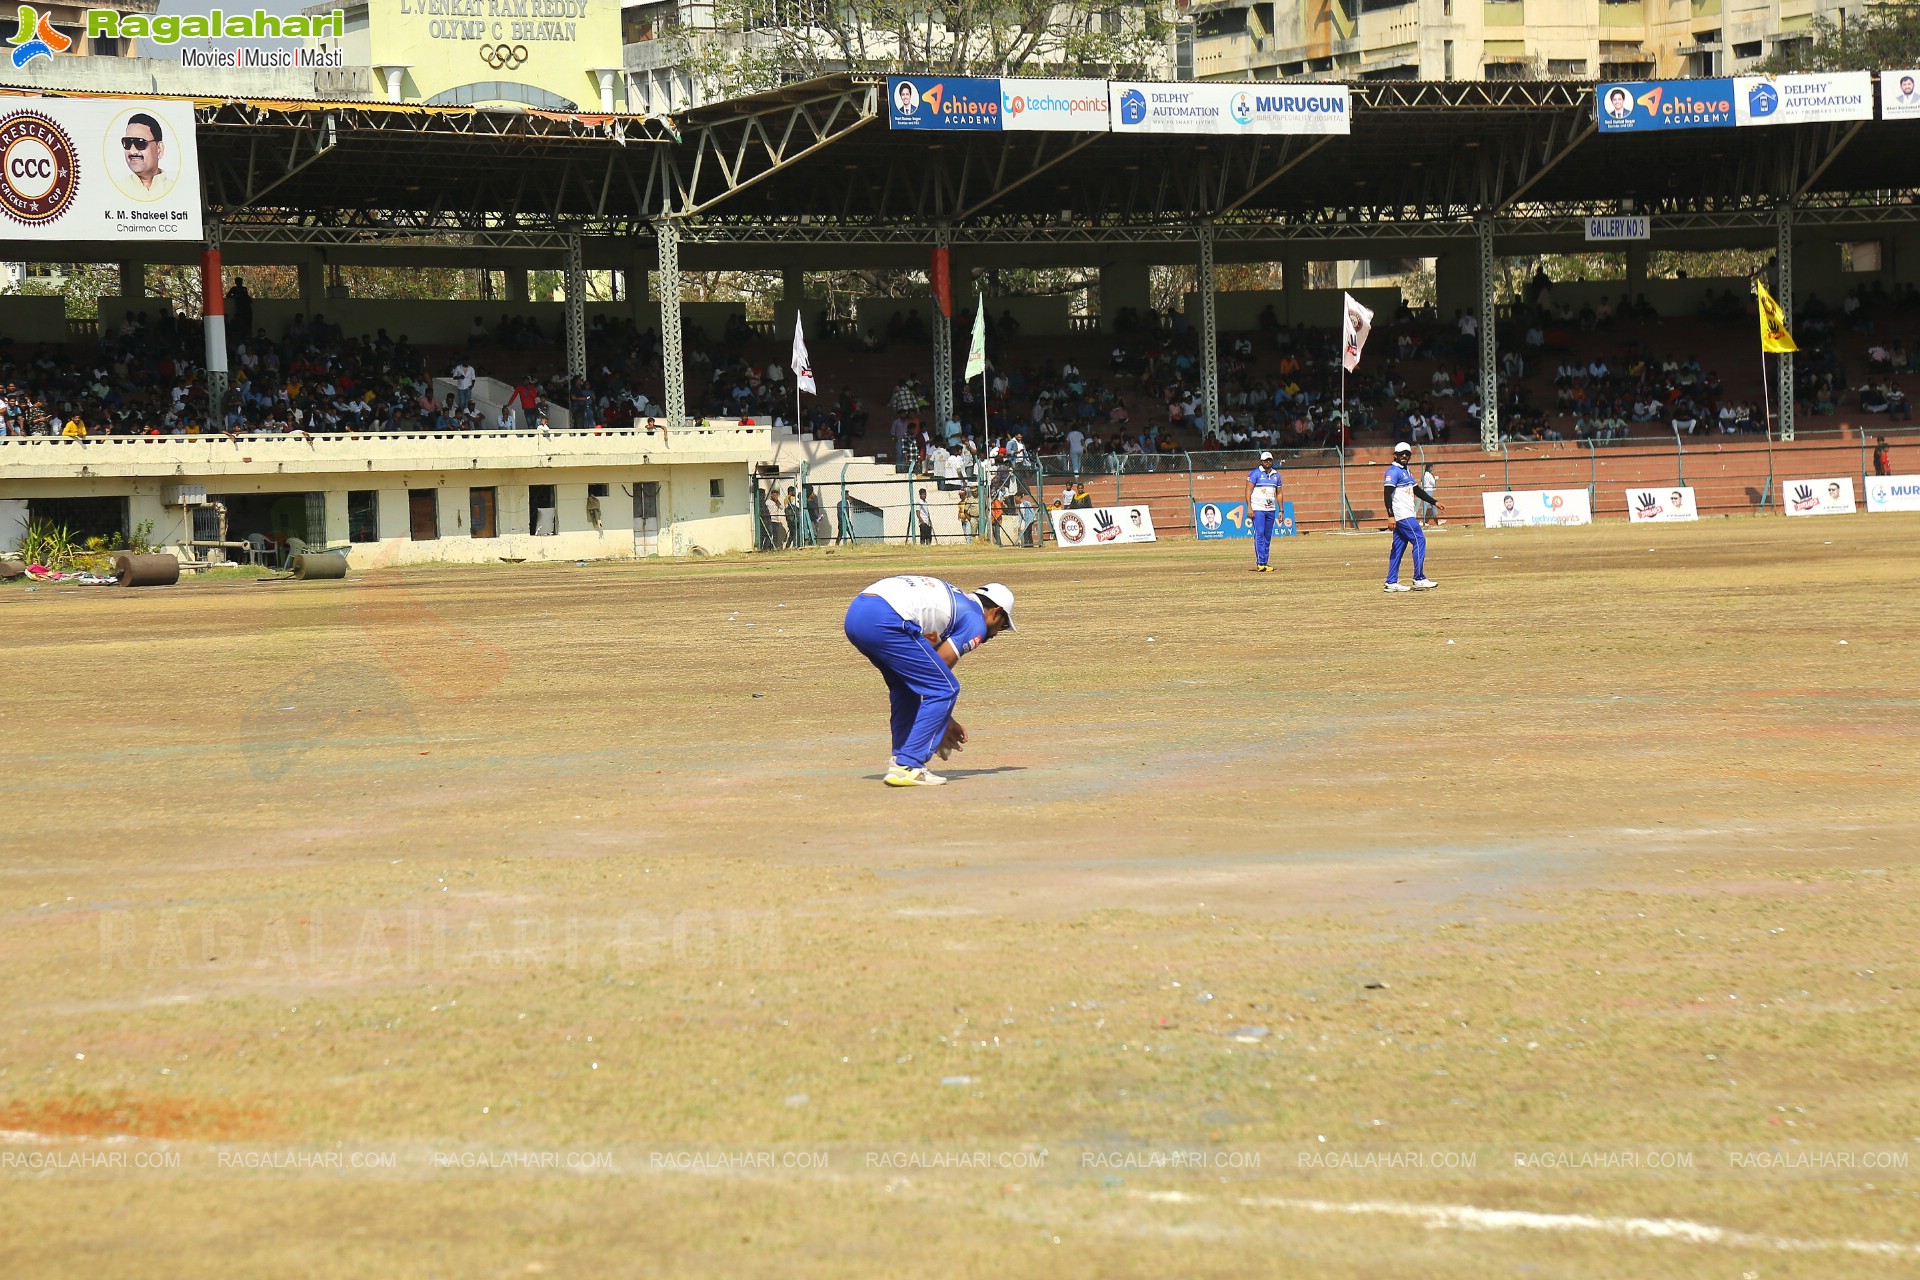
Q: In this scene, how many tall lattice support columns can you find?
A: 7